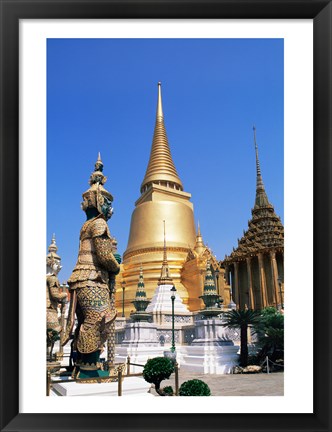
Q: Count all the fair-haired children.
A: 0